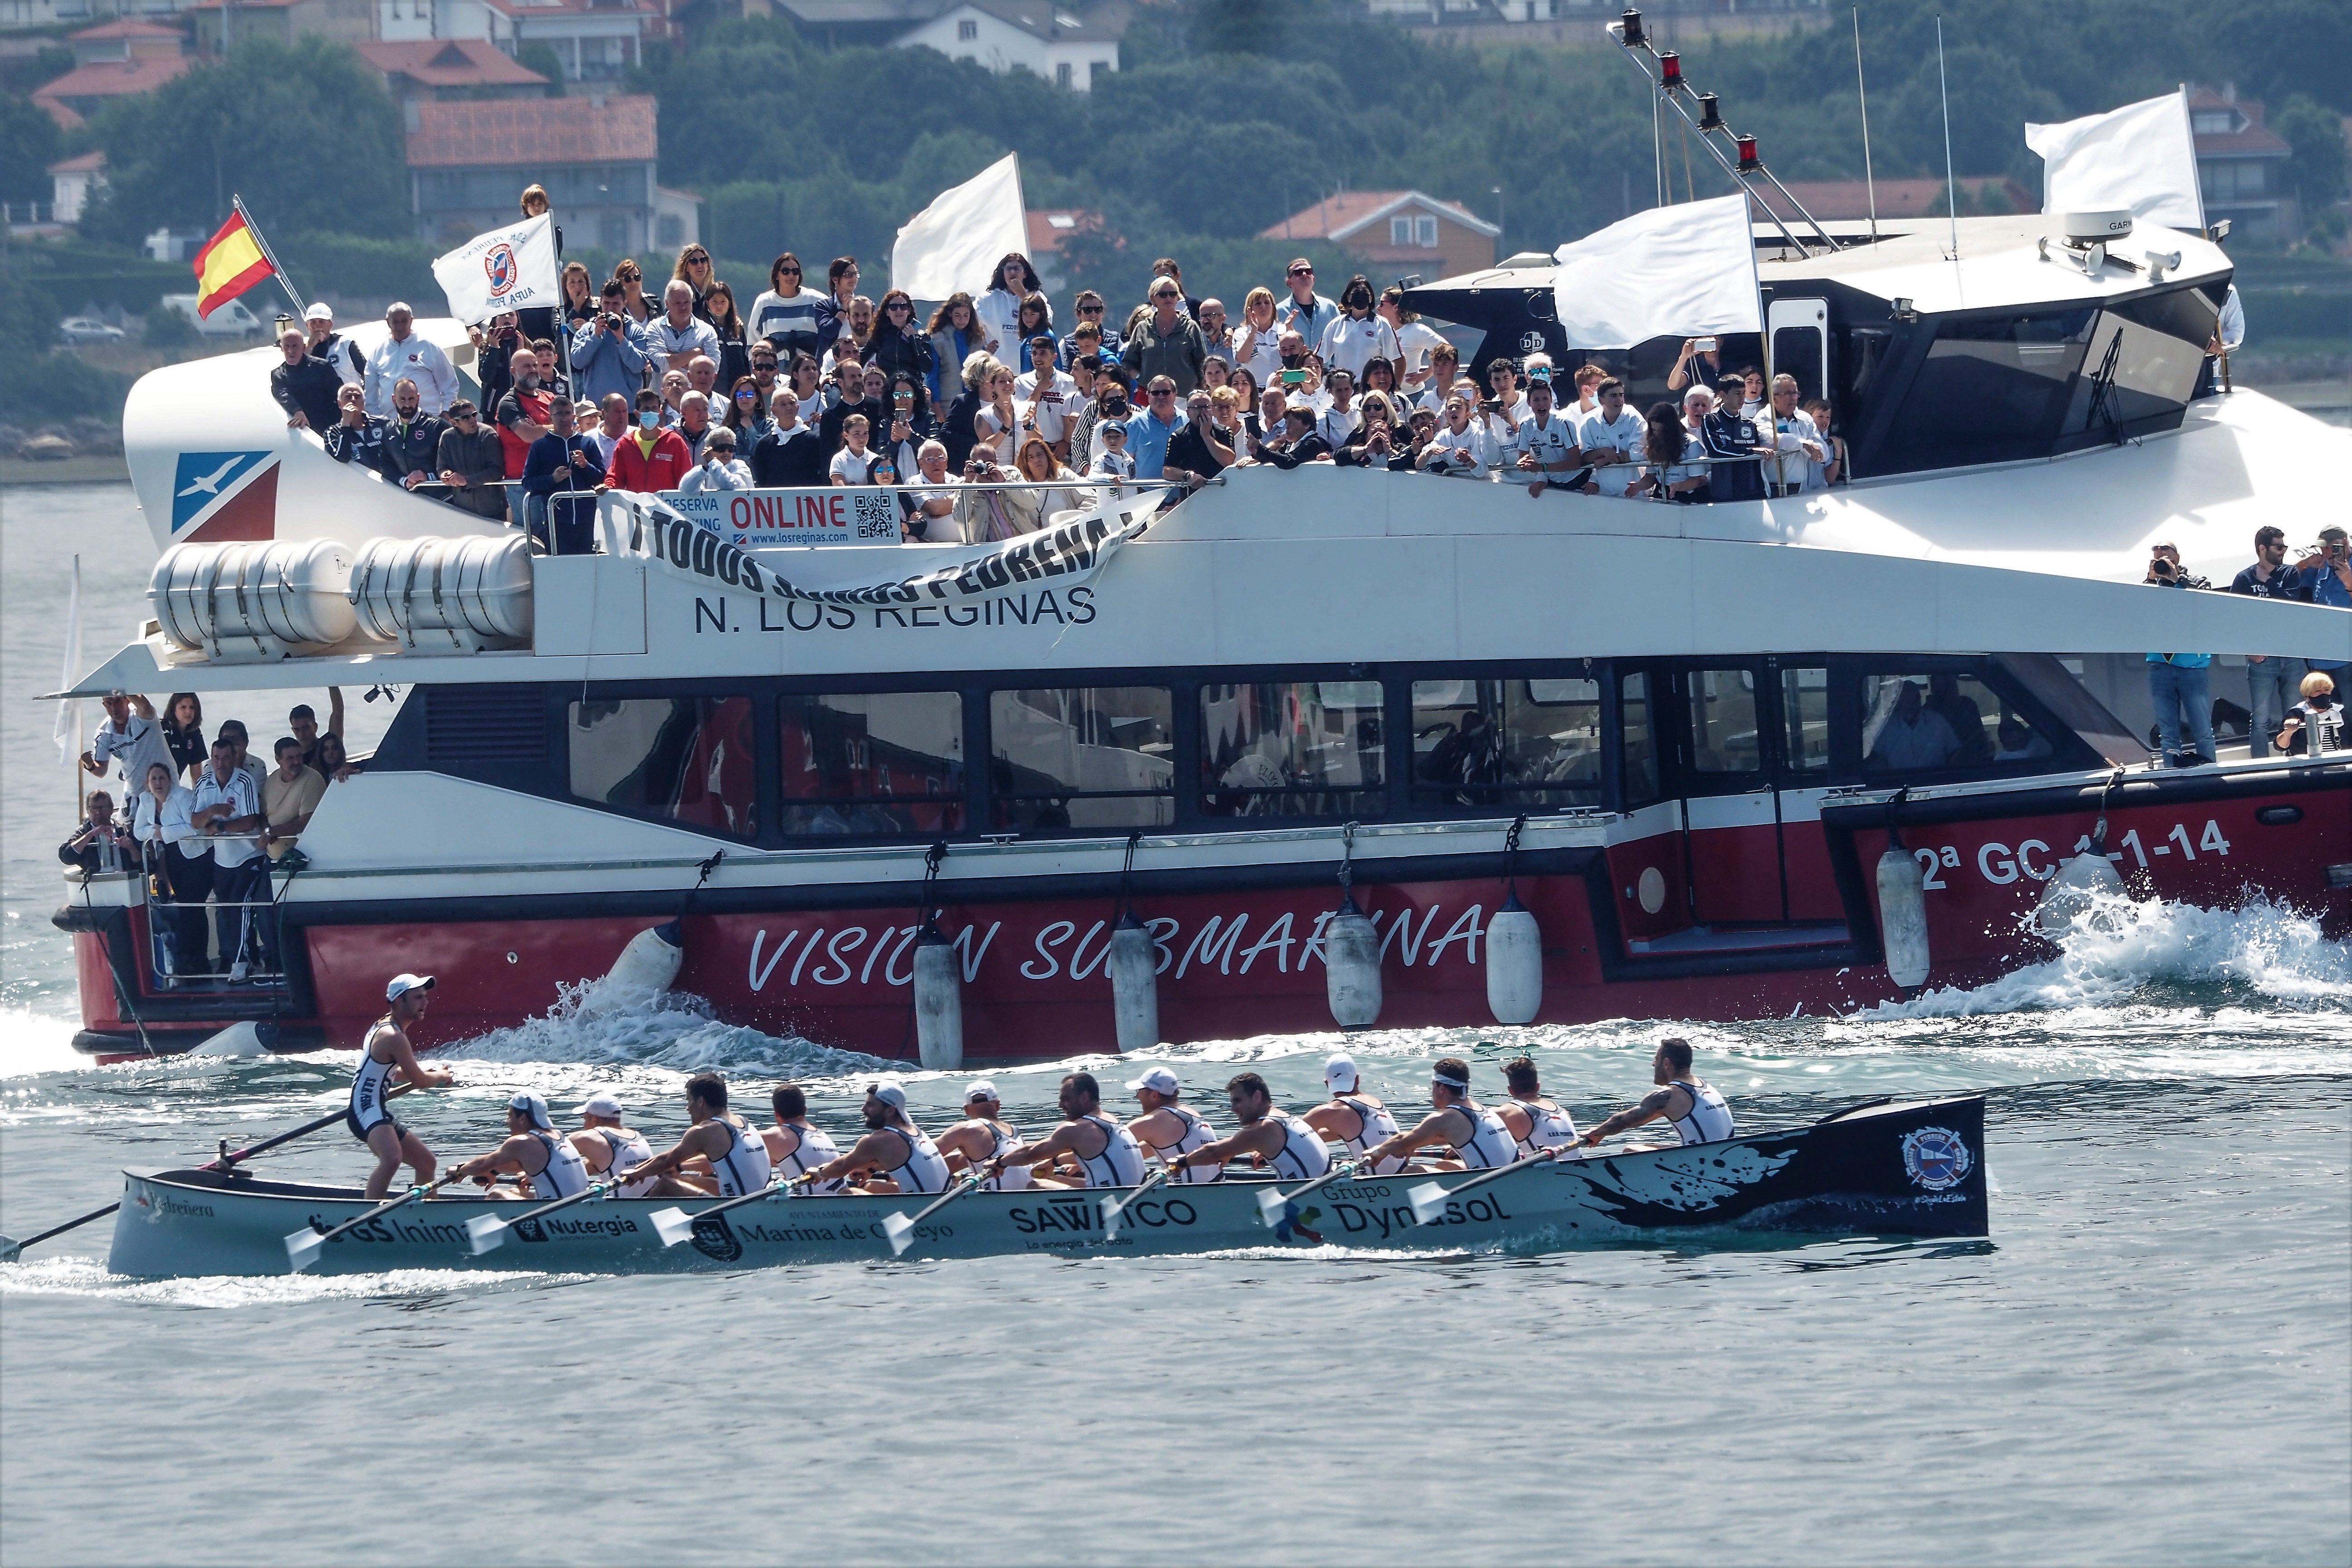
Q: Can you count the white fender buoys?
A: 8